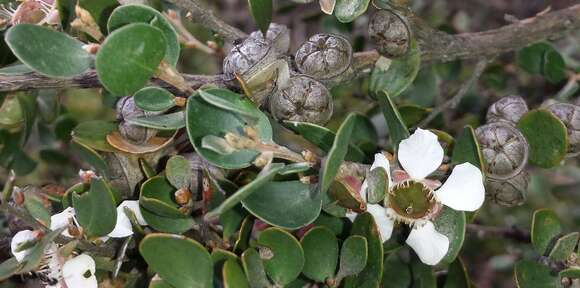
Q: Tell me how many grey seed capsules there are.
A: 10